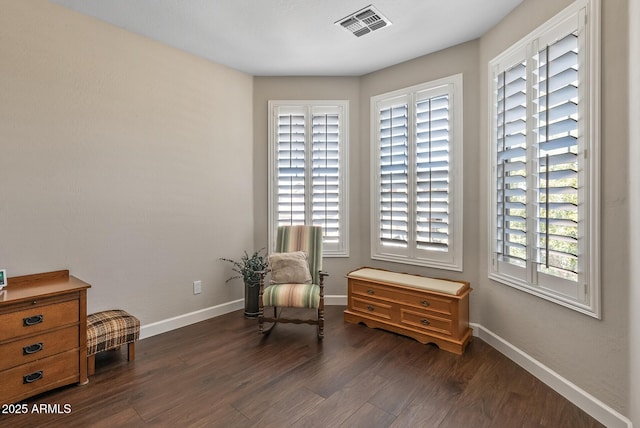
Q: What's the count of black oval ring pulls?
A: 3